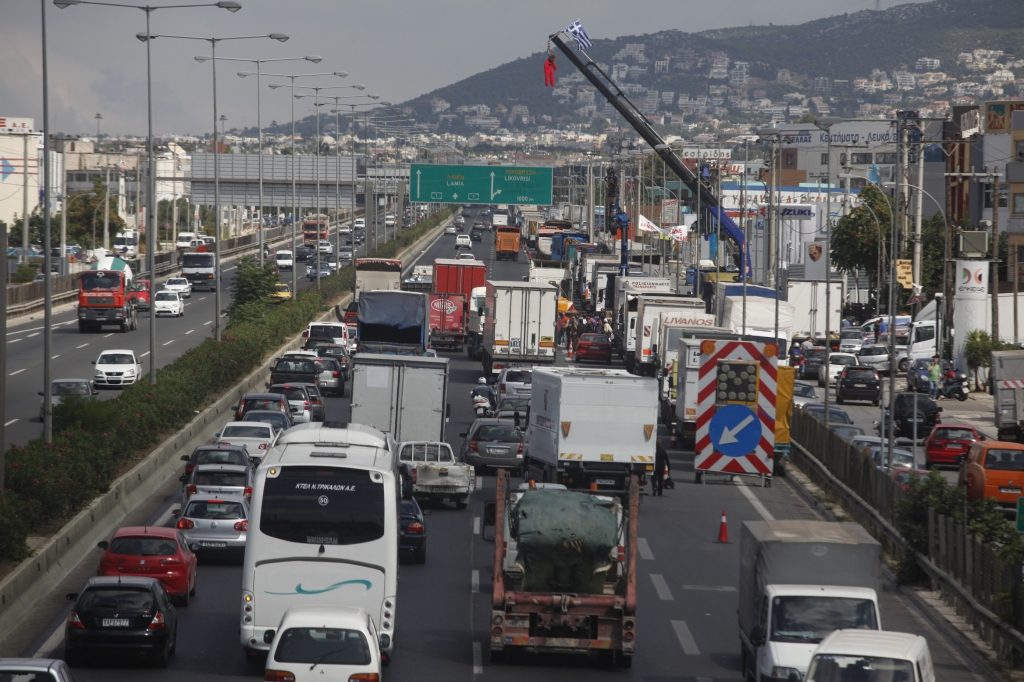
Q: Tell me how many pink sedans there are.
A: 0